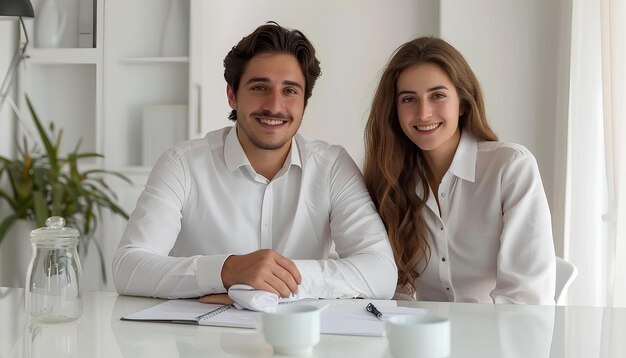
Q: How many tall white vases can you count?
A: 2